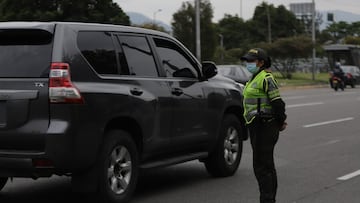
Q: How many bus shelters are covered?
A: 1